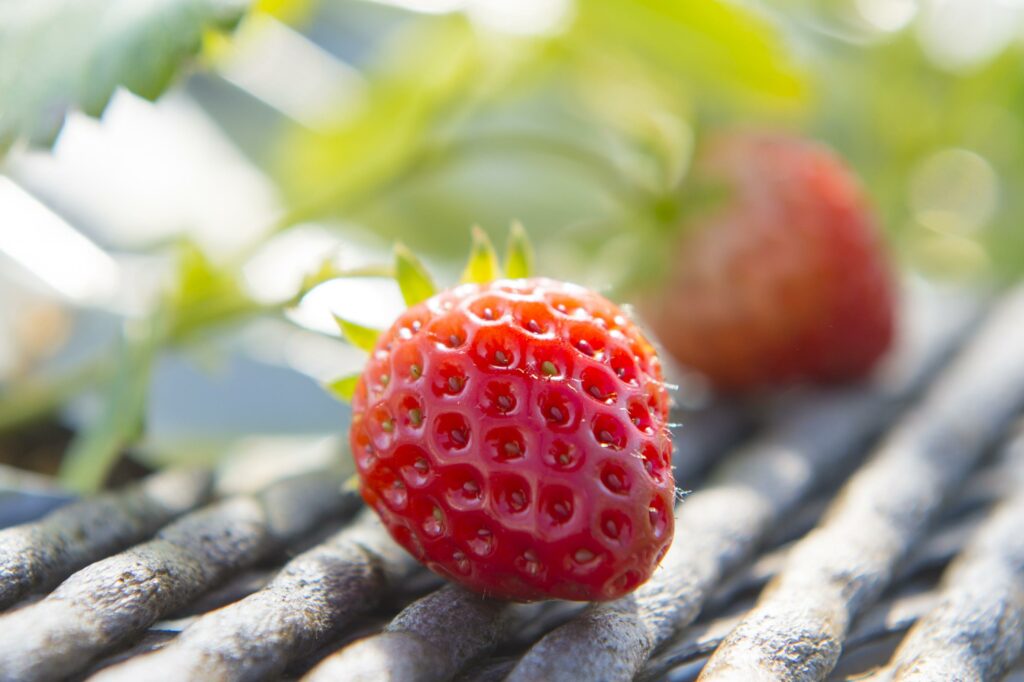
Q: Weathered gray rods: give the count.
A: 7